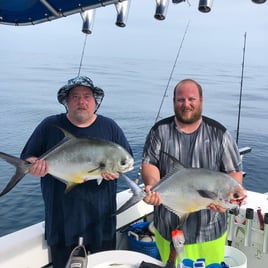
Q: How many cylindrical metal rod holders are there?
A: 5